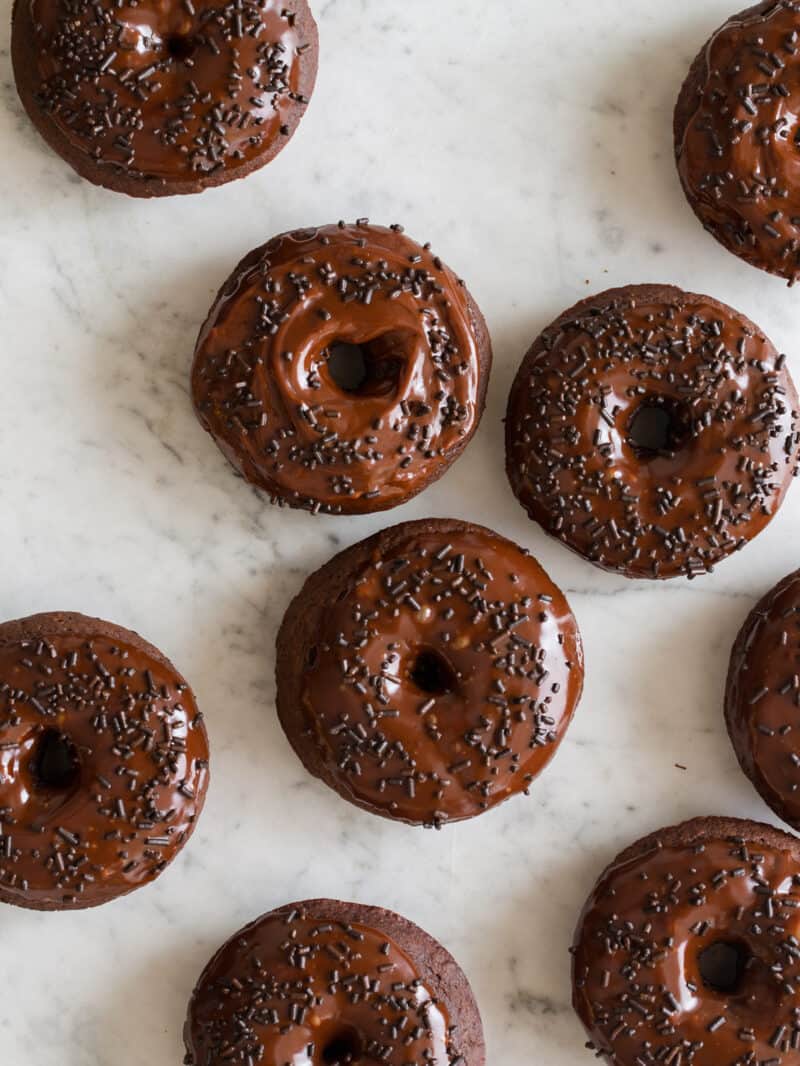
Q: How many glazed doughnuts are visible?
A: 9